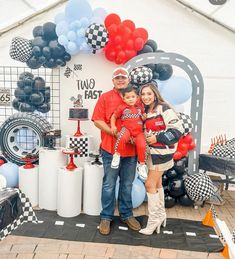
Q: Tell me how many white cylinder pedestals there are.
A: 5